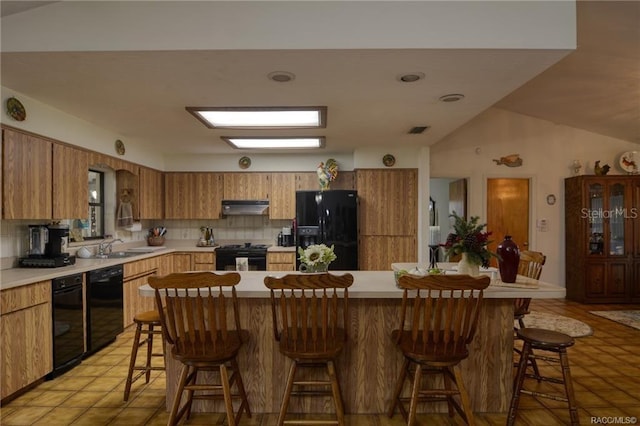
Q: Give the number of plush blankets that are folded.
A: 0